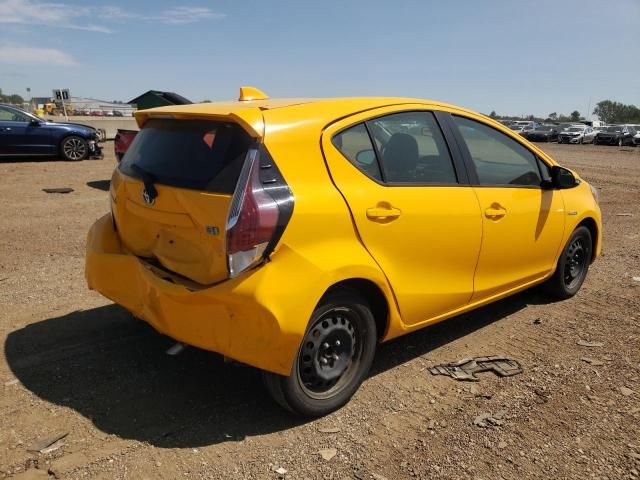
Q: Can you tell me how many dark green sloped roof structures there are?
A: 1